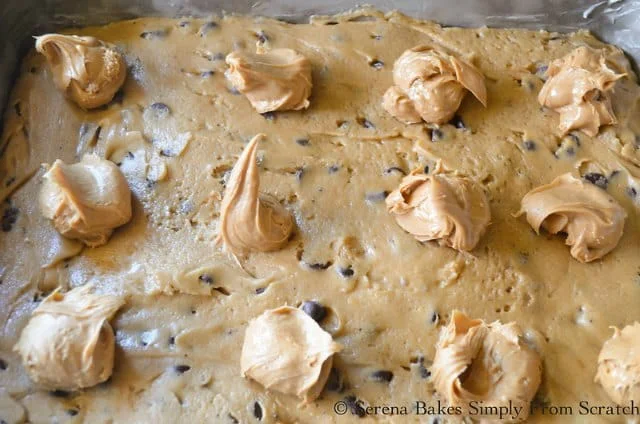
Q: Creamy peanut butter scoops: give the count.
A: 12